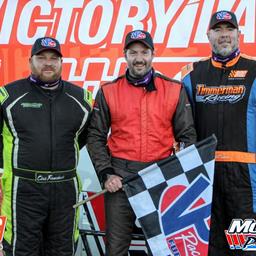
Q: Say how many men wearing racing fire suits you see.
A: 3